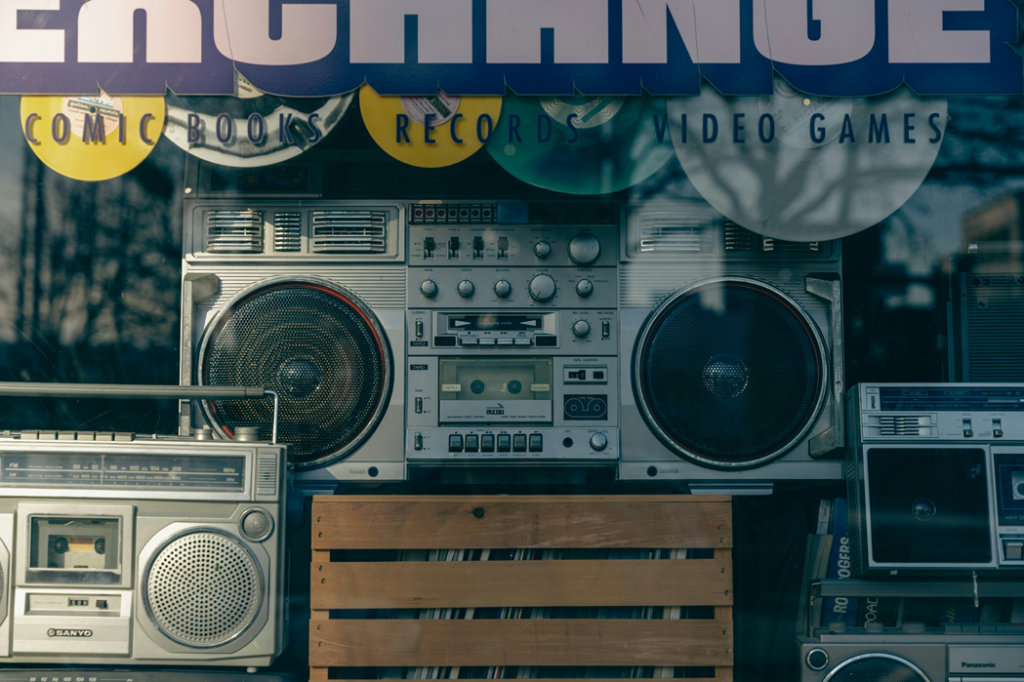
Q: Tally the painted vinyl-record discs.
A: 5